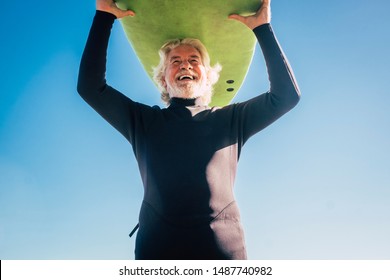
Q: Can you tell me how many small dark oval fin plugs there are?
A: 2